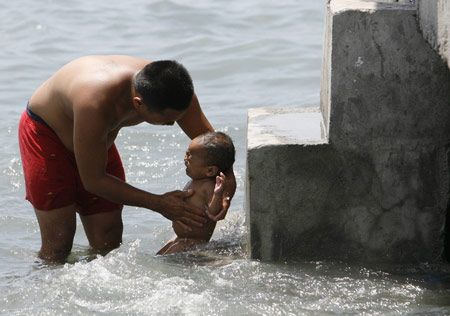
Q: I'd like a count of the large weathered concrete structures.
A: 1